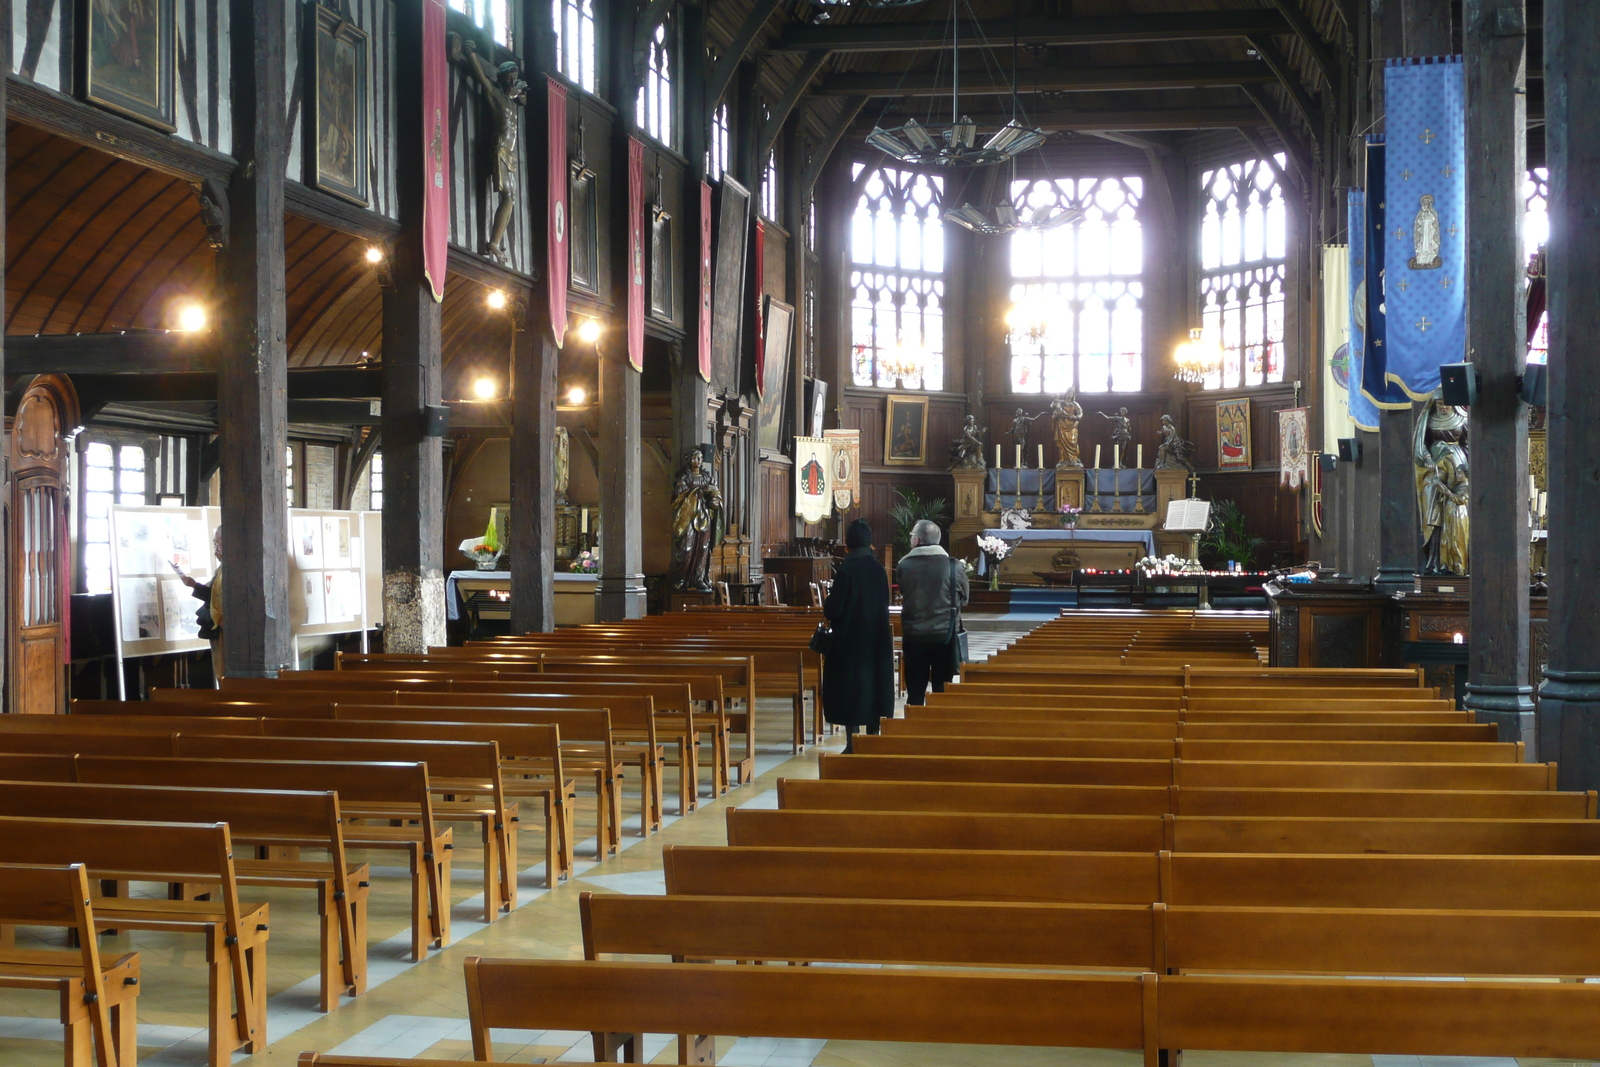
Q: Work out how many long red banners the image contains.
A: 5